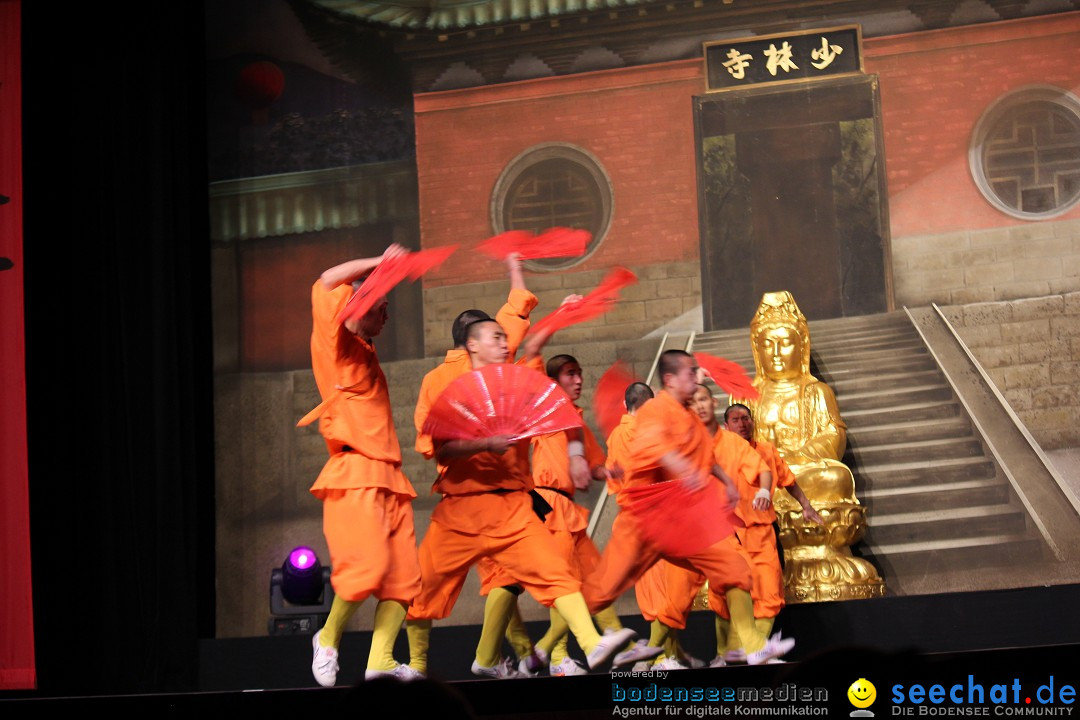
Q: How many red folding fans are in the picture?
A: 7